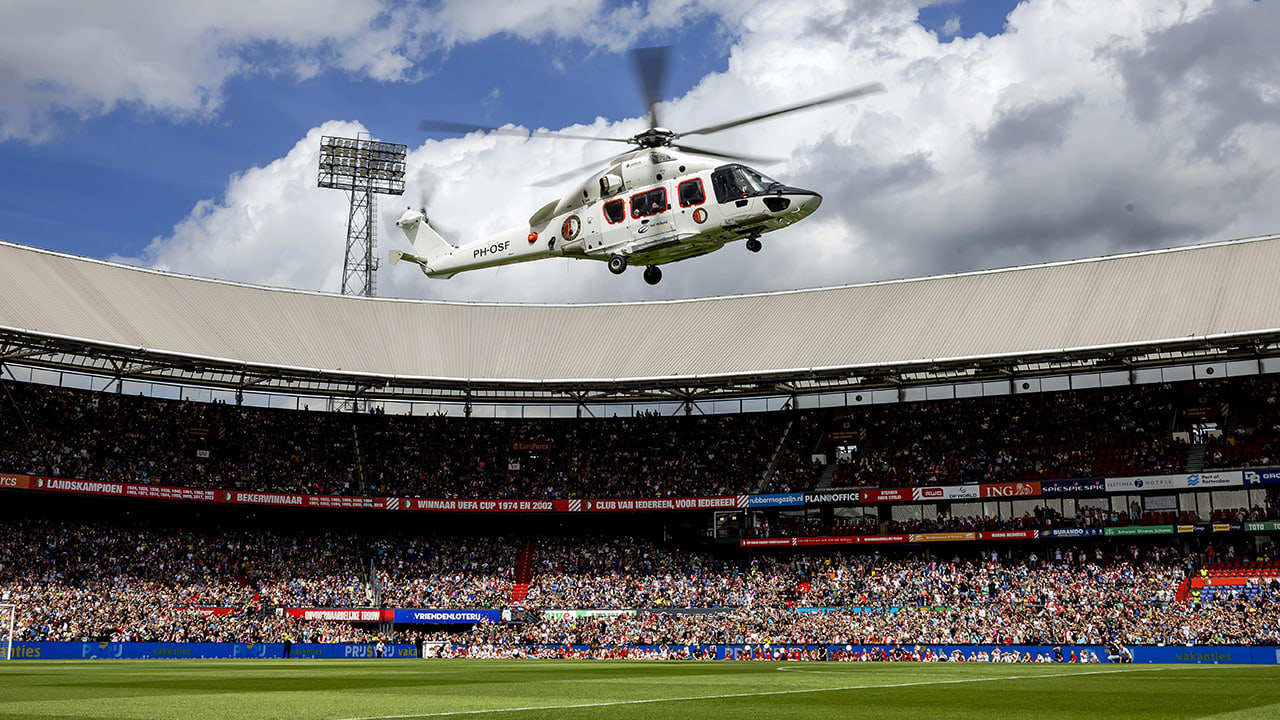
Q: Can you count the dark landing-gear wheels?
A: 3